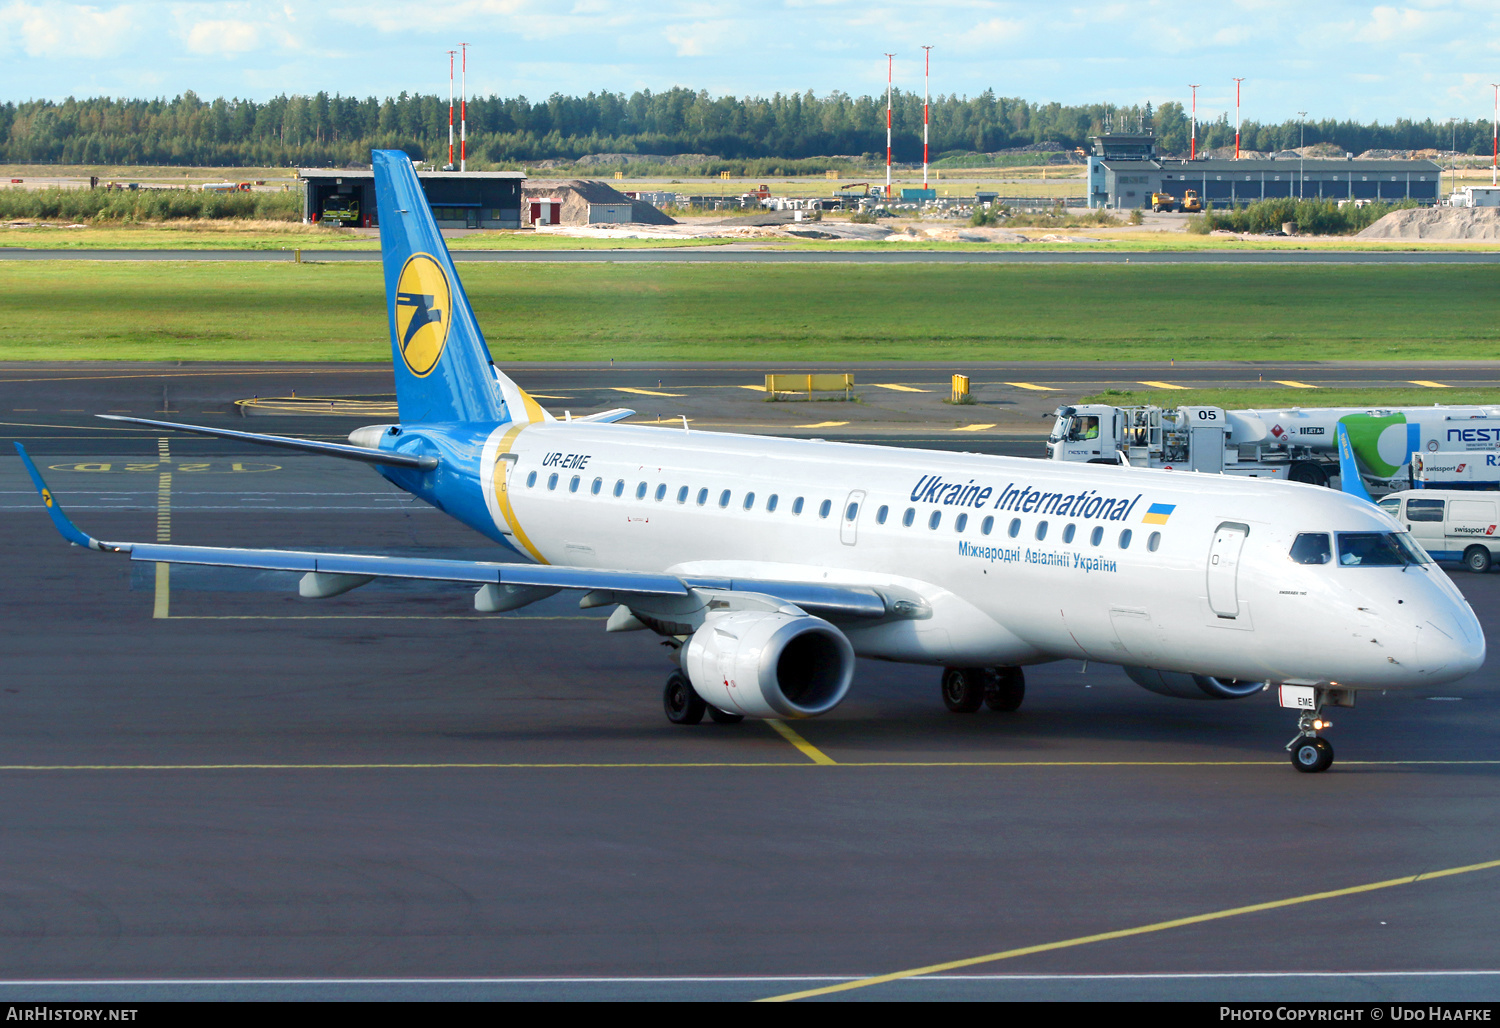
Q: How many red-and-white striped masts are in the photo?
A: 7